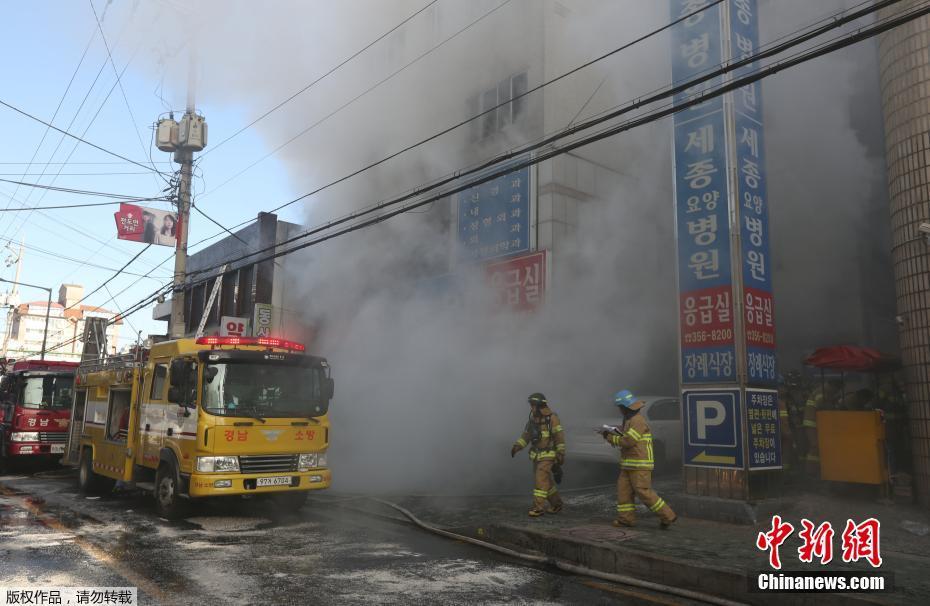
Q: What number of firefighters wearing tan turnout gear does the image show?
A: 2